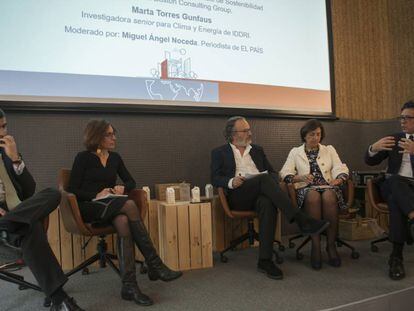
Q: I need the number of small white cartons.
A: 4